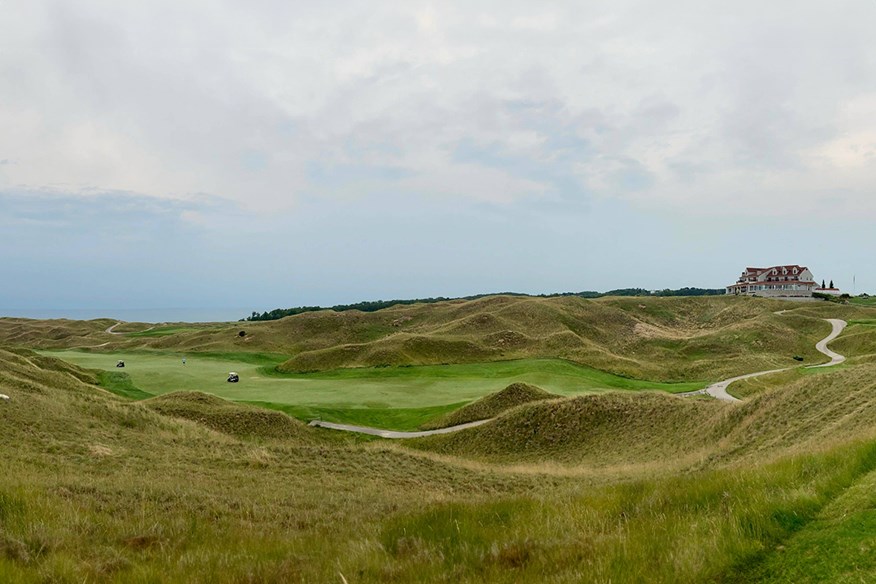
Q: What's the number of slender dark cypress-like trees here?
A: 2